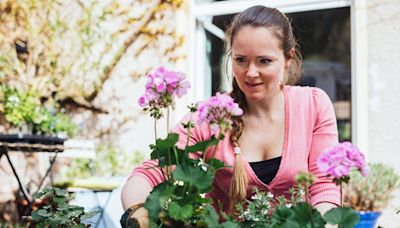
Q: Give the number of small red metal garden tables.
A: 0